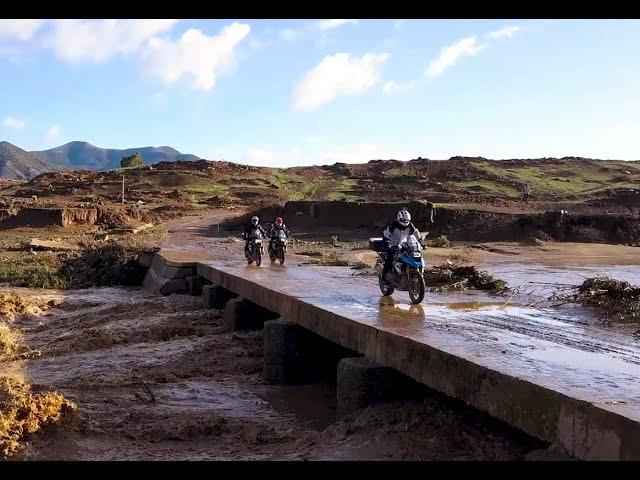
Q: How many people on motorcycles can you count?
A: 3